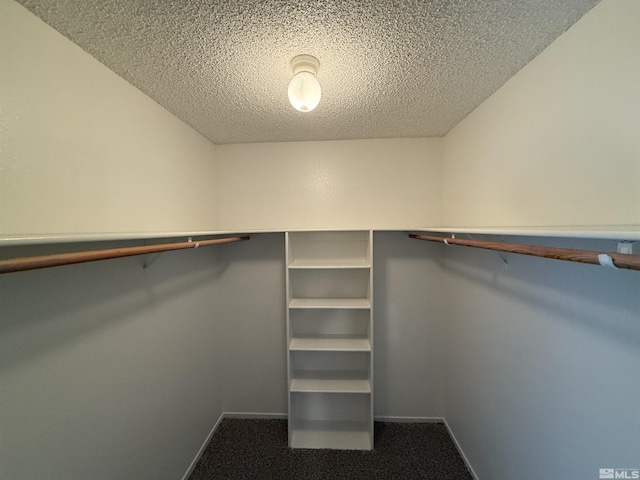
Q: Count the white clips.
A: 3